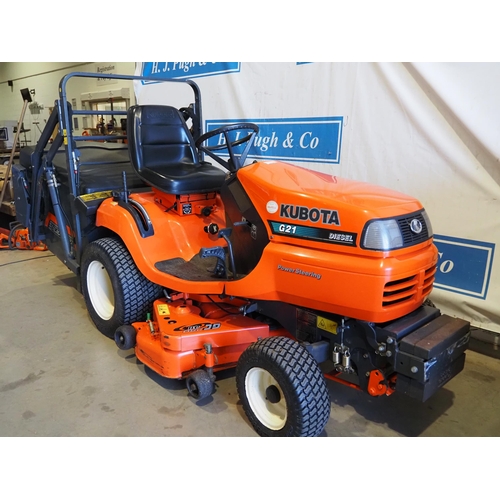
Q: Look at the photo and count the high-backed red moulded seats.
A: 0